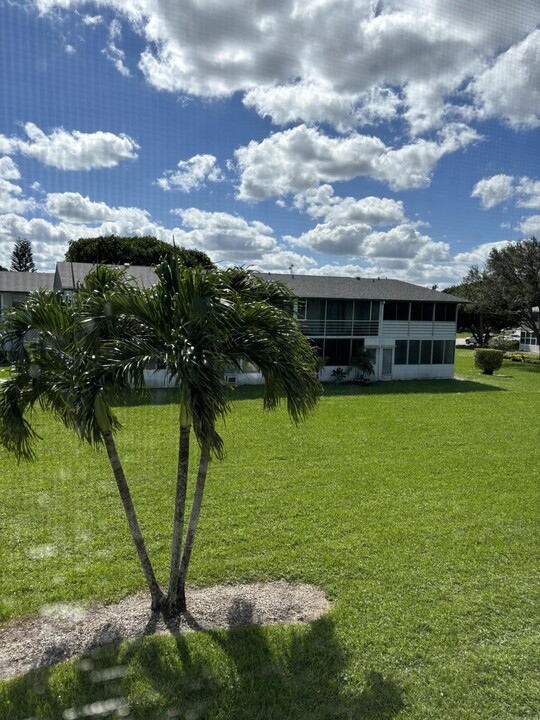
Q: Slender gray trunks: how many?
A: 3